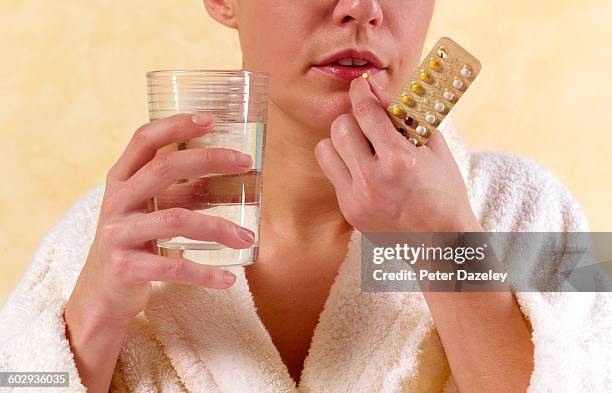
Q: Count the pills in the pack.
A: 14